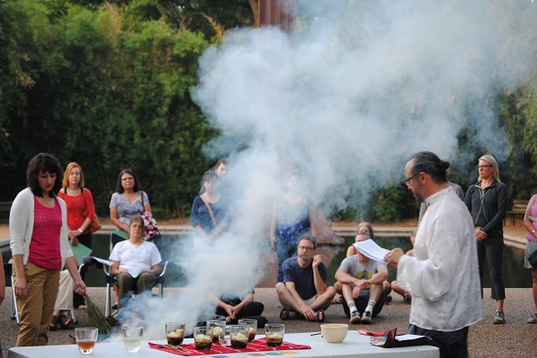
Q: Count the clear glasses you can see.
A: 8